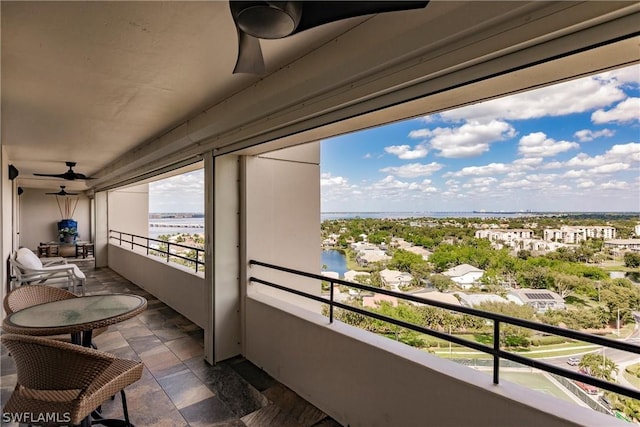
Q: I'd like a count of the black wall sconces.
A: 2